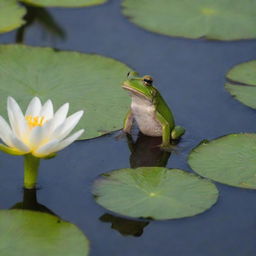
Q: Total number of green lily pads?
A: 8